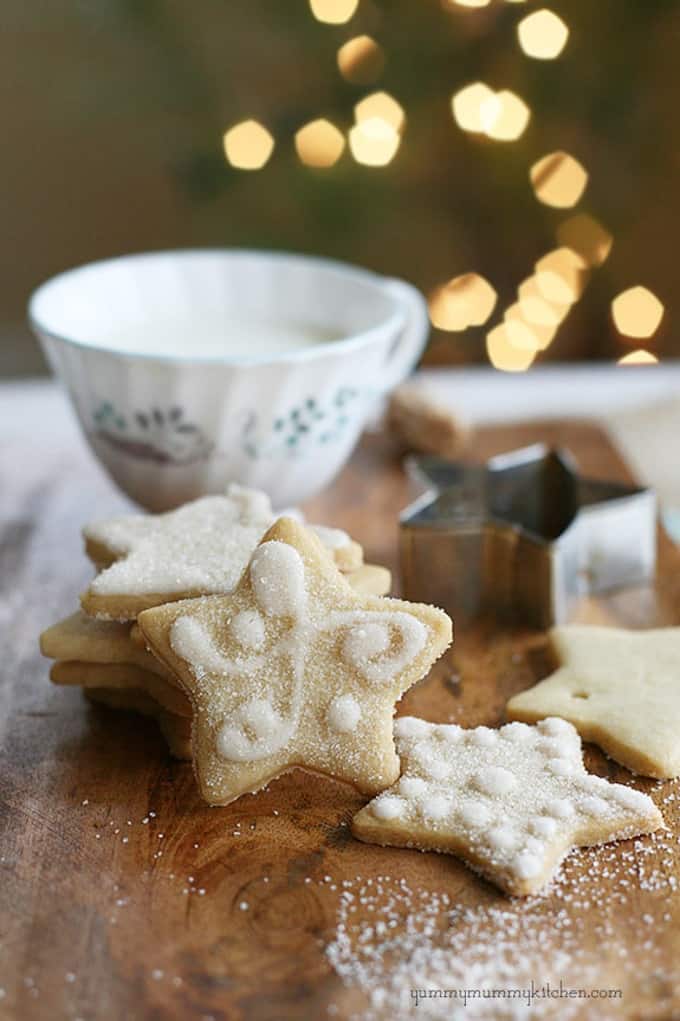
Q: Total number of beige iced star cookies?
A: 3